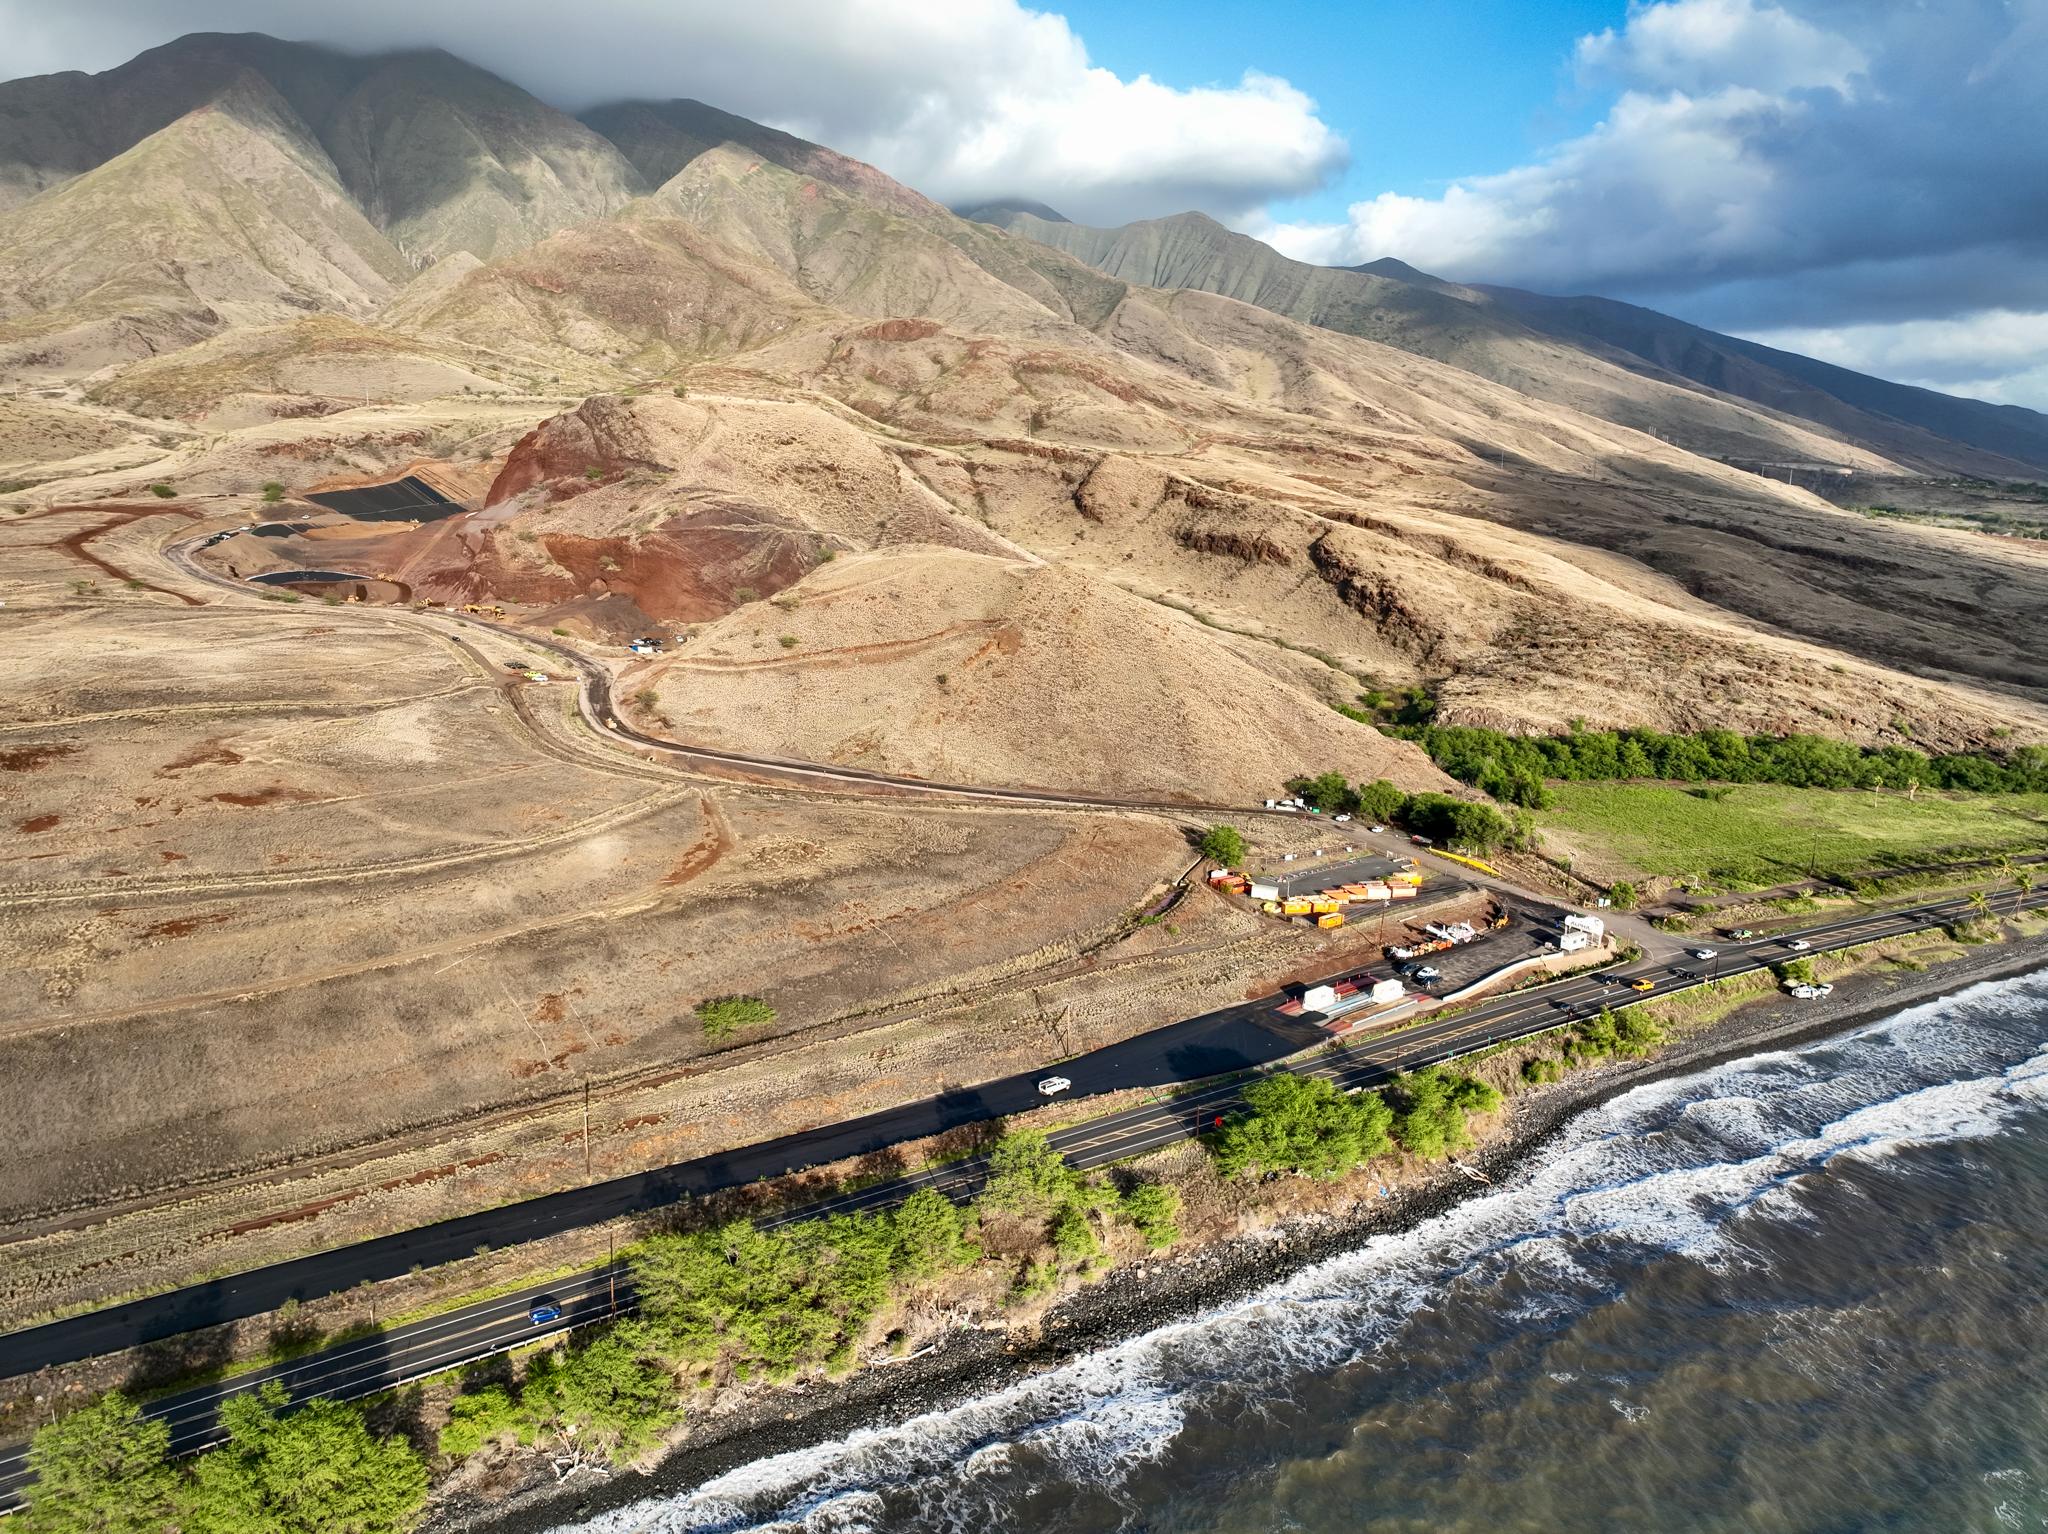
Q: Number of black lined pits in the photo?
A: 3